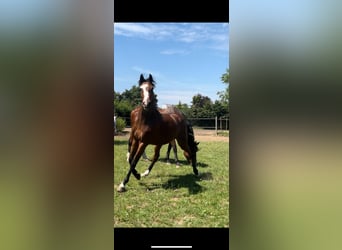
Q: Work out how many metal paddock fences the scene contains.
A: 1